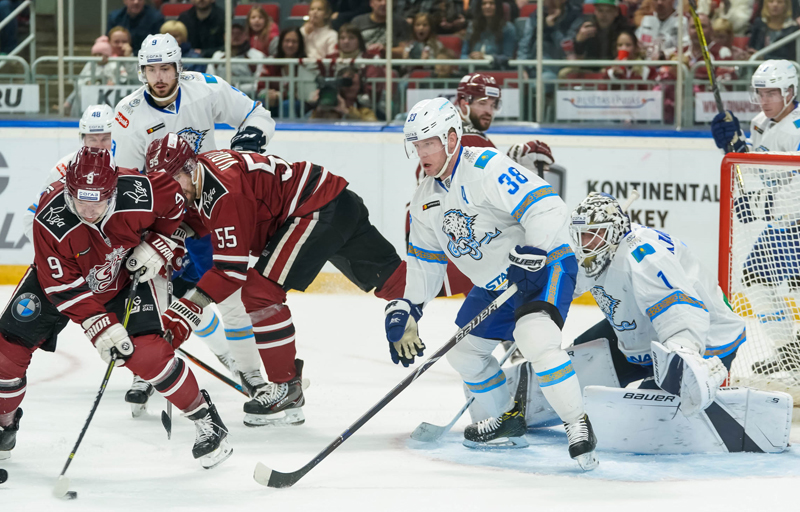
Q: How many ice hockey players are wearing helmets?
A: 8